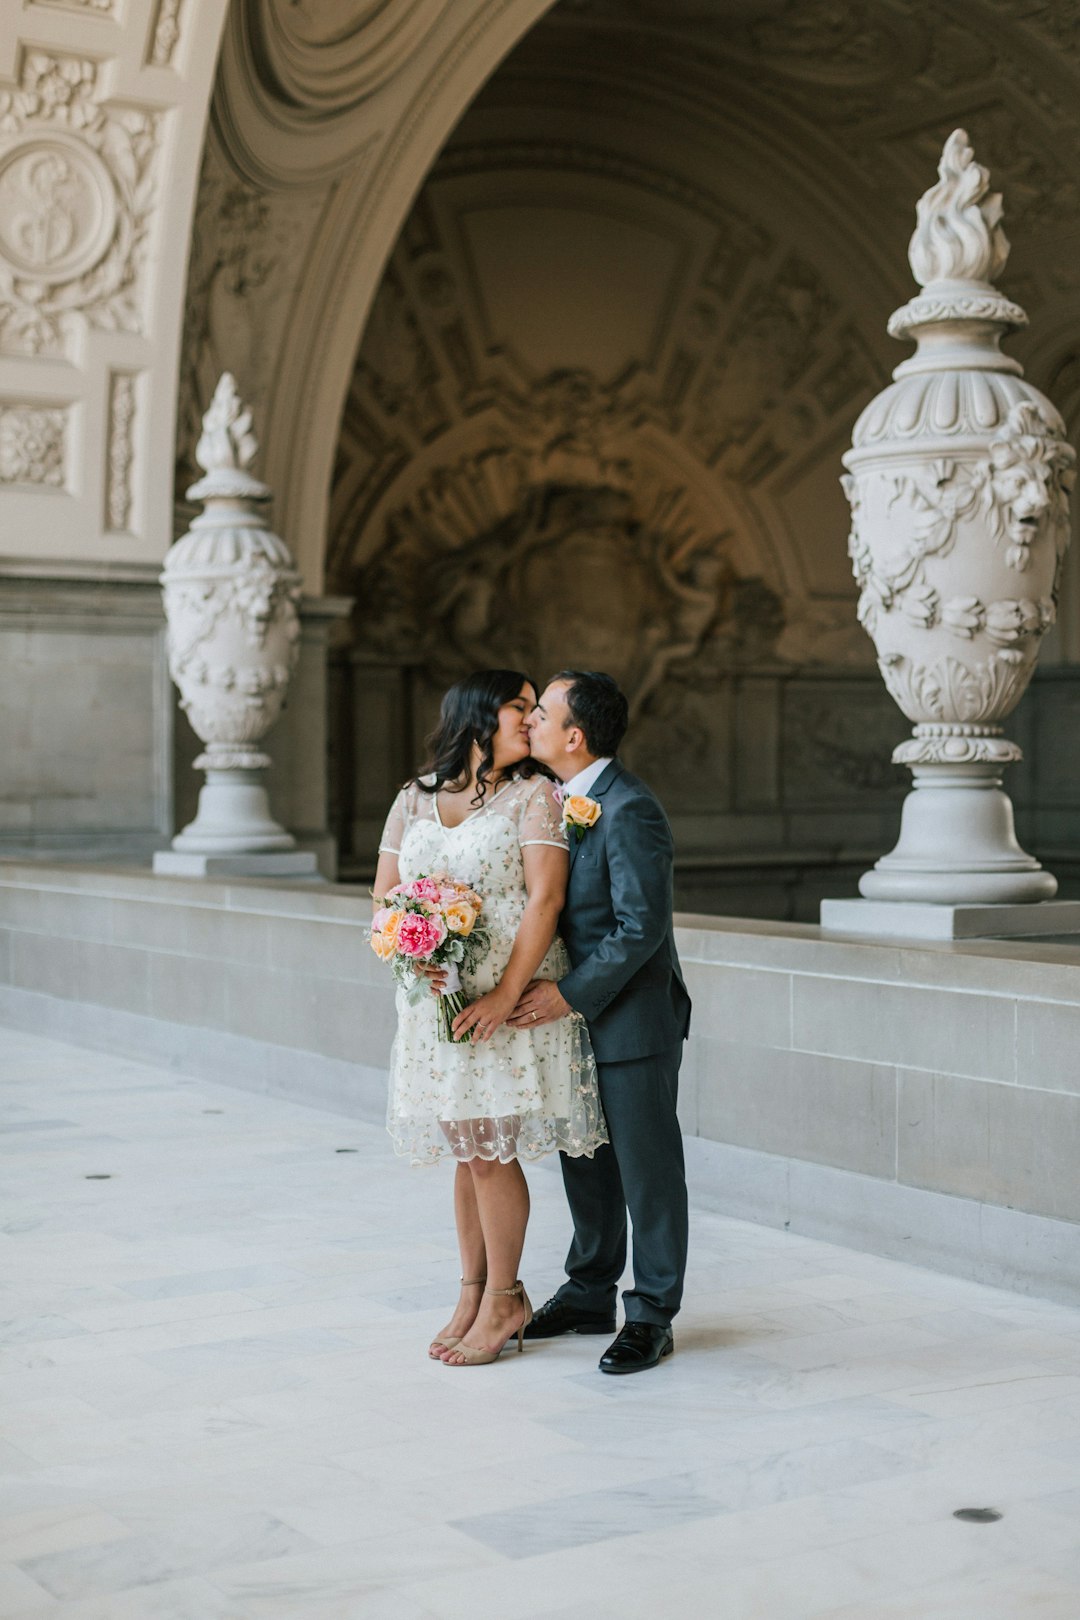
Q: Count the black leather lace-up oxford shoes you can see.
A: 2